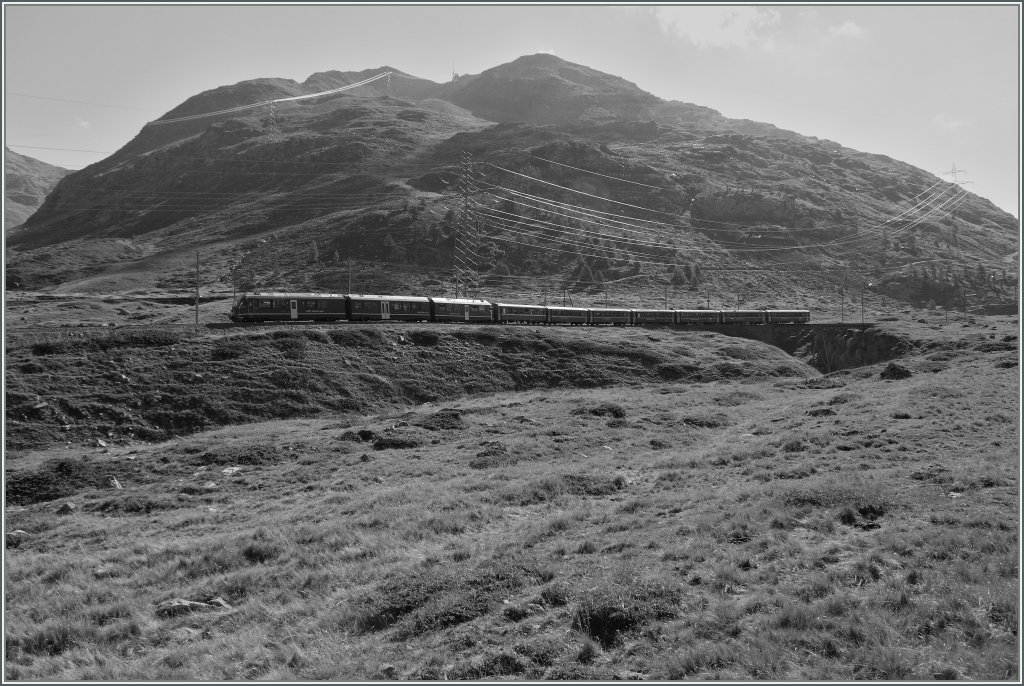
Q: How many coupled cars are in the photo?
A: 10